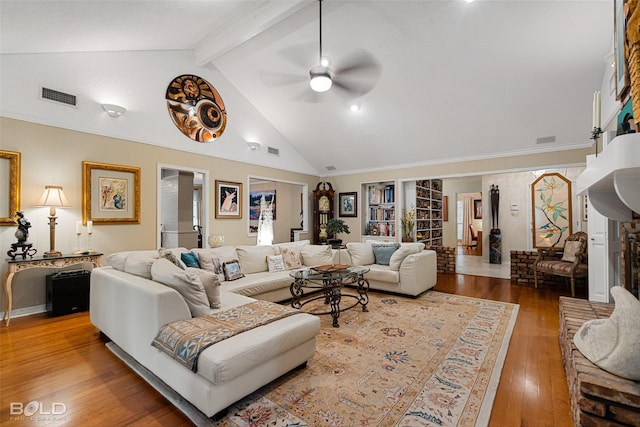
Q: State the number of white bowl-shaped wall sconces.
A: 2